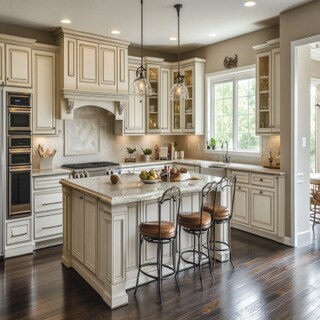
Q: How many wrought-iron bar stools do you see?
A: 3